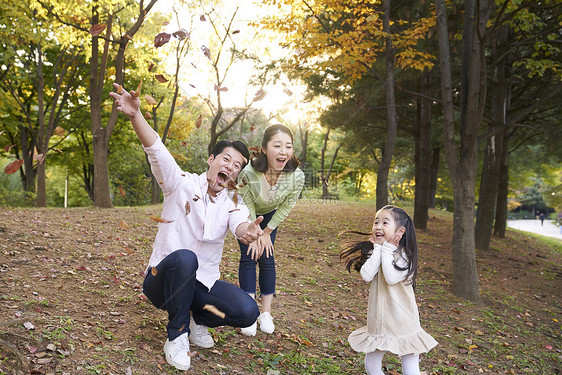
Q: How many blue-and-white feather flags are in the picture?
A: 0